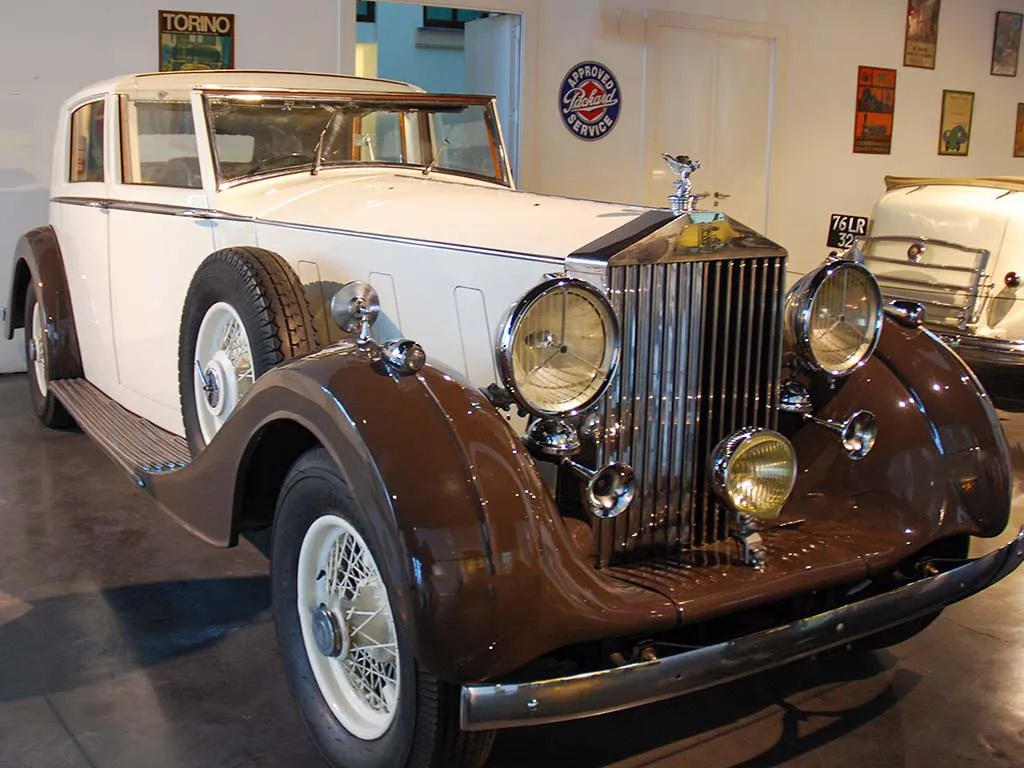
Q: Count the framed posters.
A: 6